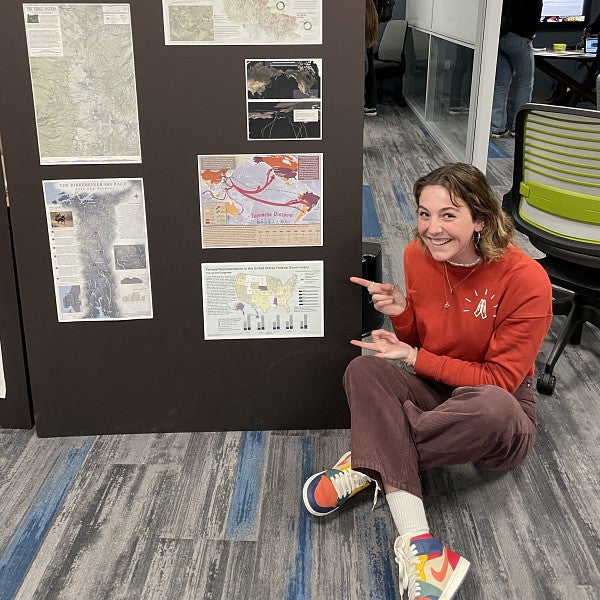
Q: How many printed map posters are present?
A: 6